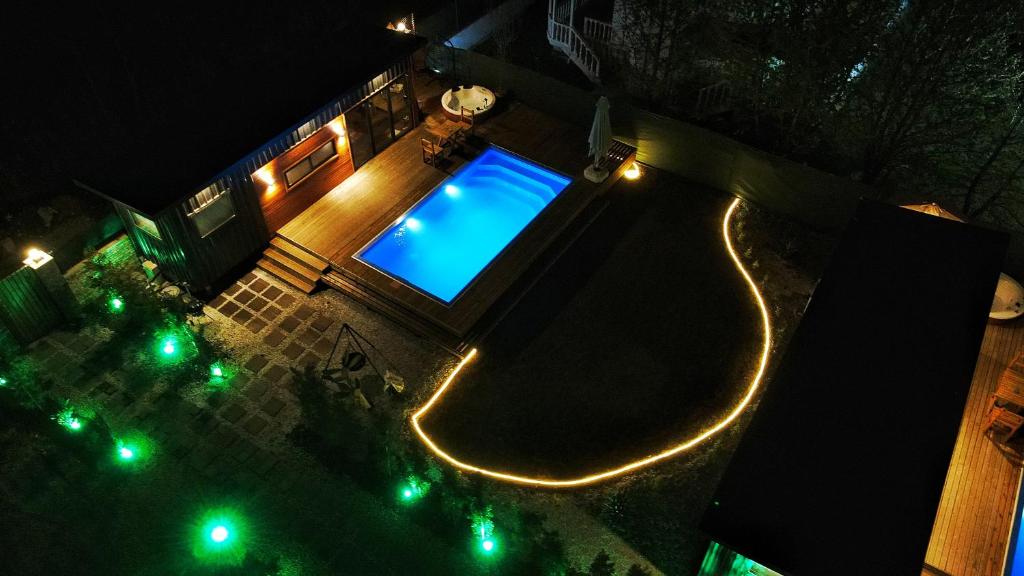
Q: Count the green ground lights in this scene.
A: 9